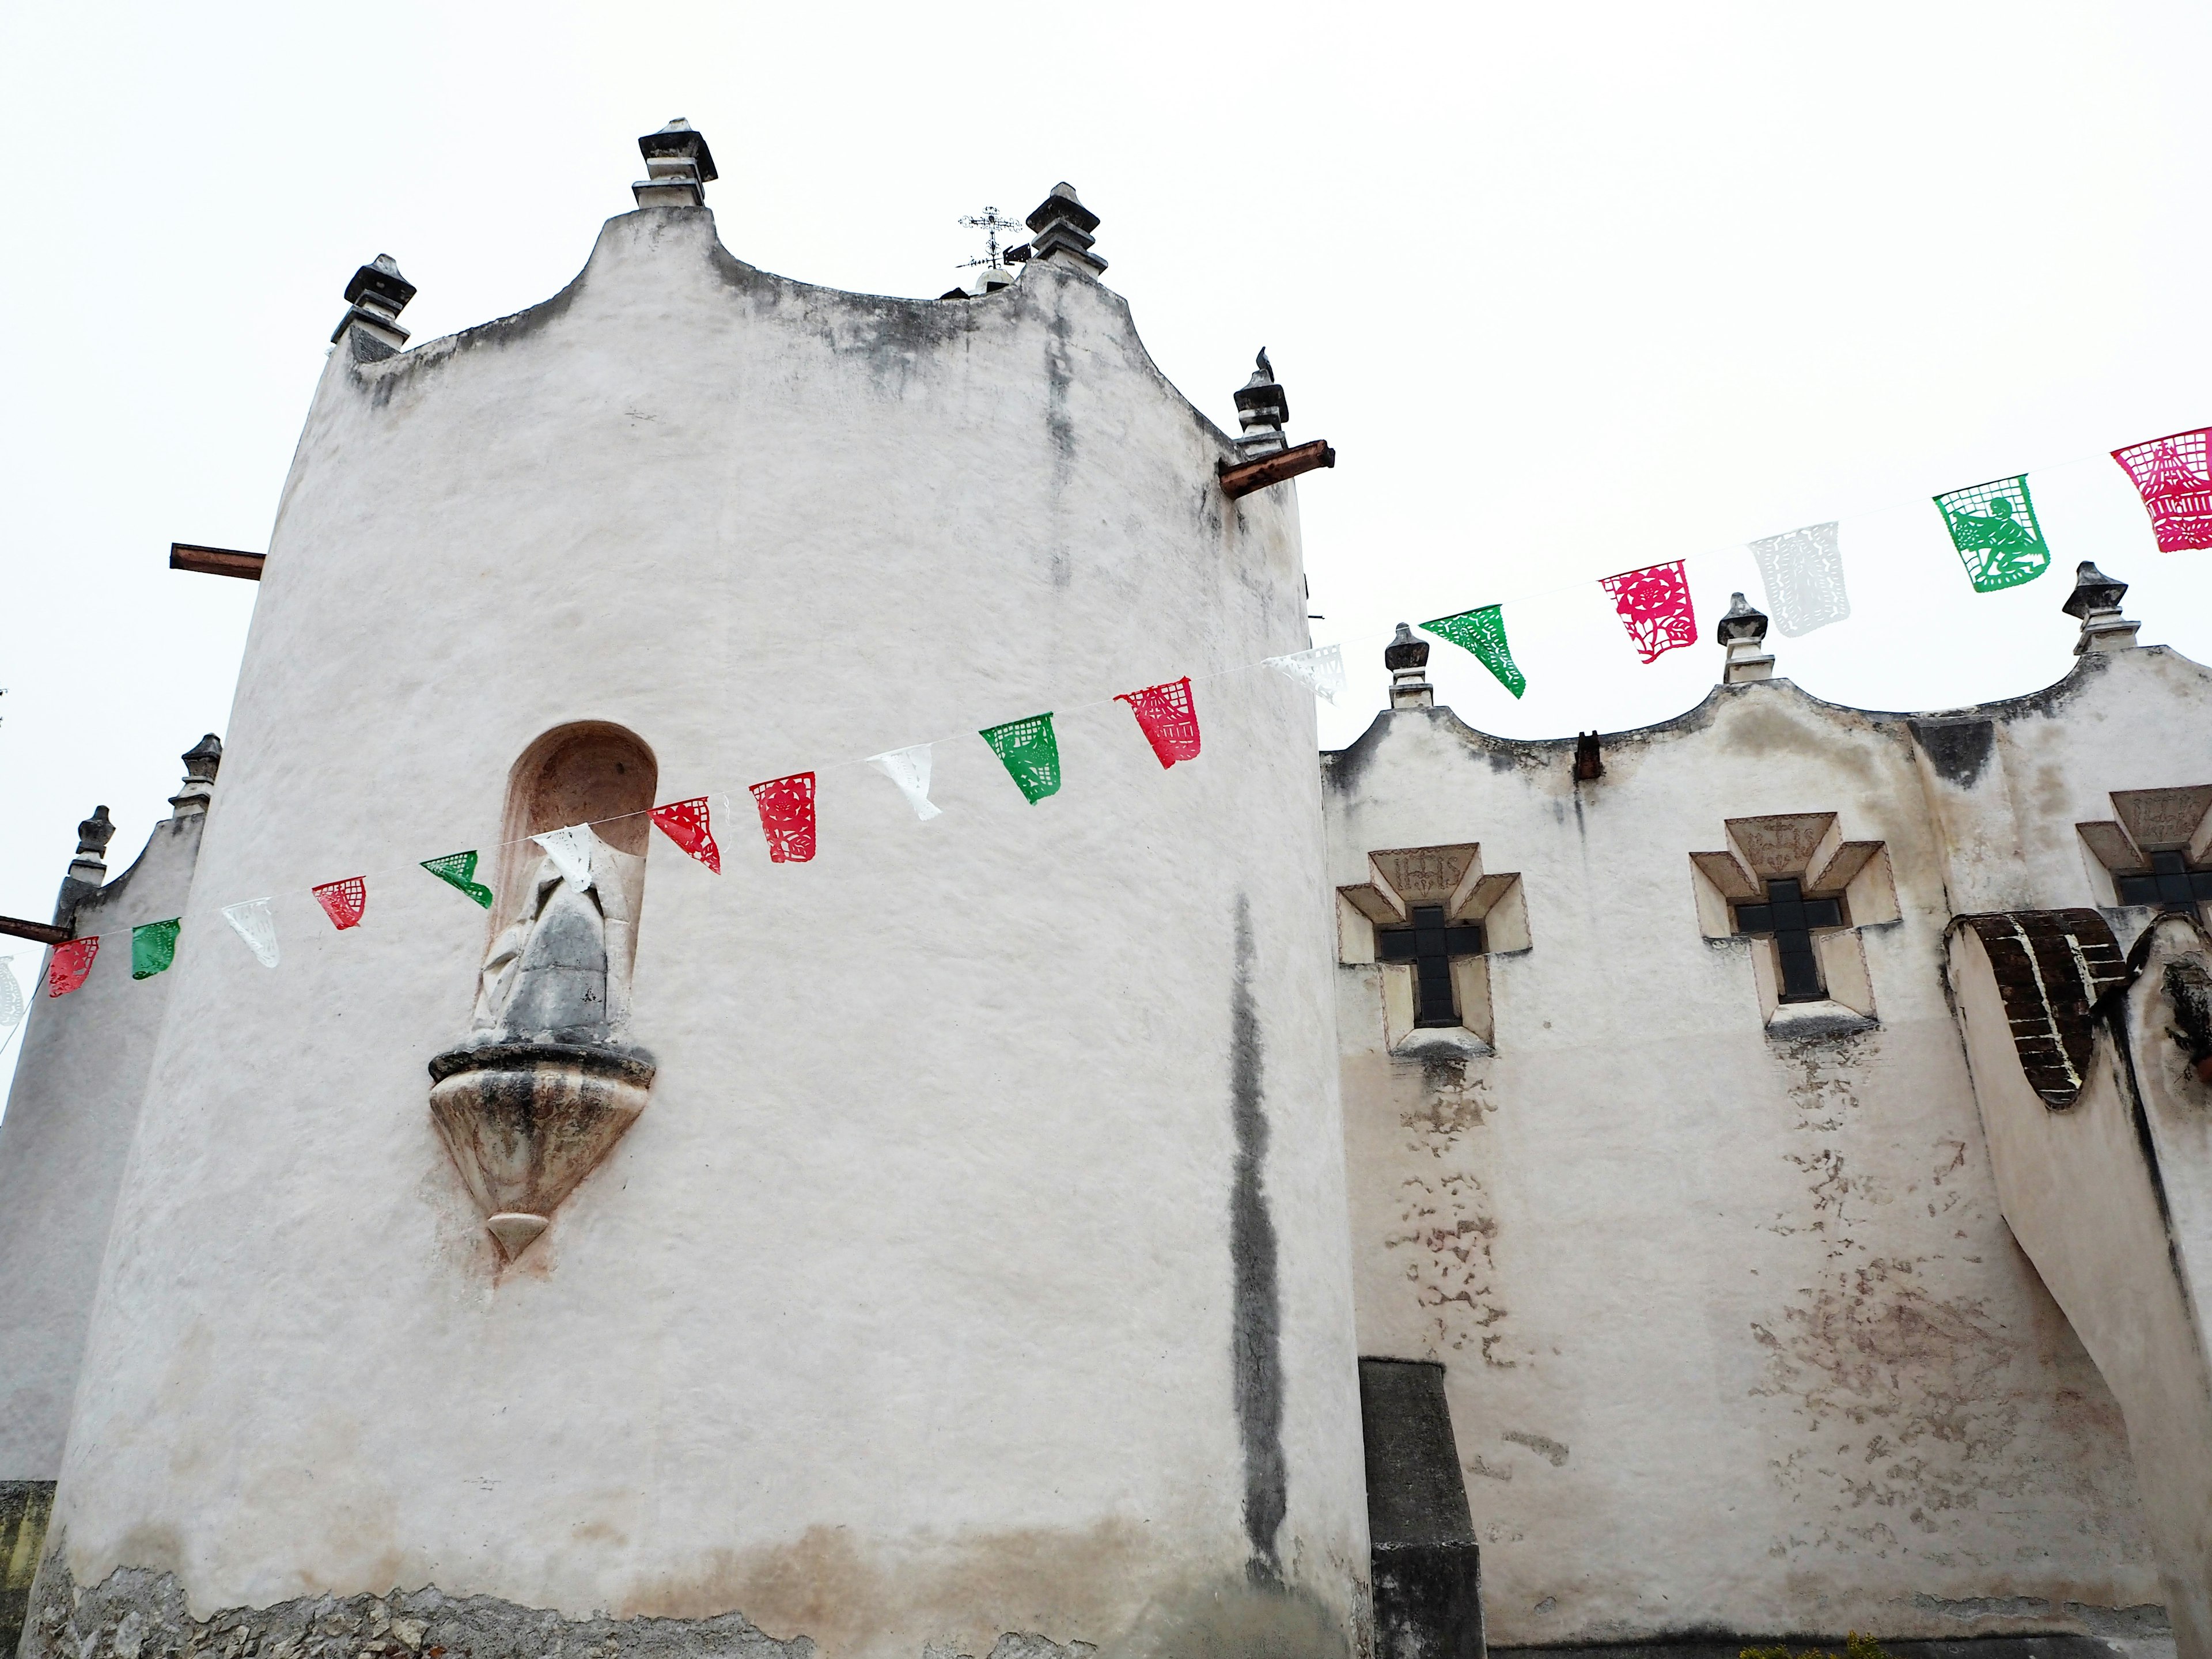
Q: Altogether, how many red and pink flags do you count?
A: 7